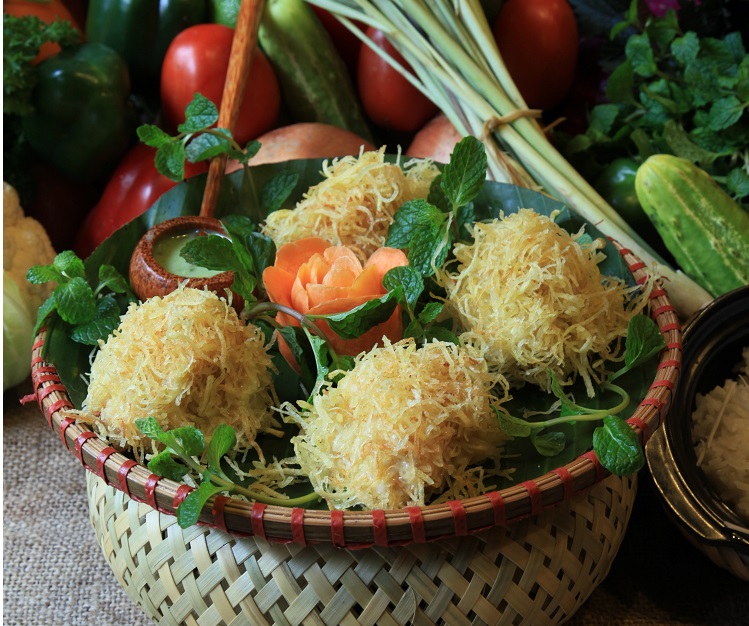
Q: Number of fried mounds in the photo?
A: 4